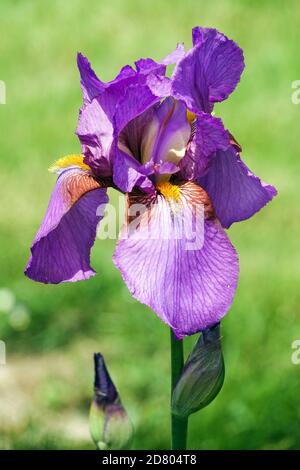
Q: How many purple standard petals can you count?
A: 3